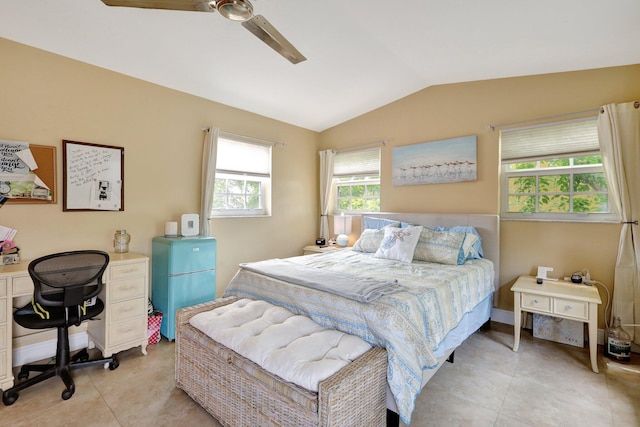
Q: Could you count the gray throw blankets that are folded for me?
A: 1